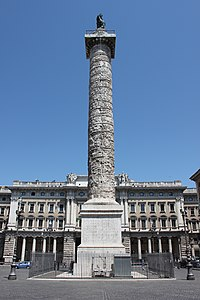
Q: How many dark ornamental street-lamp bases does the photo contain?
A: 2